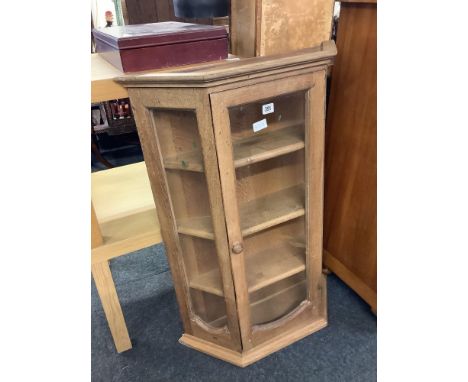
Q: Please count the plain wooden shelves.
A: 3